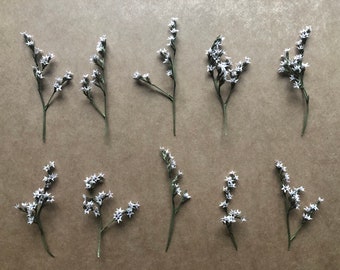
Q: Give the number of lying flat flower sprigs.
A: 10